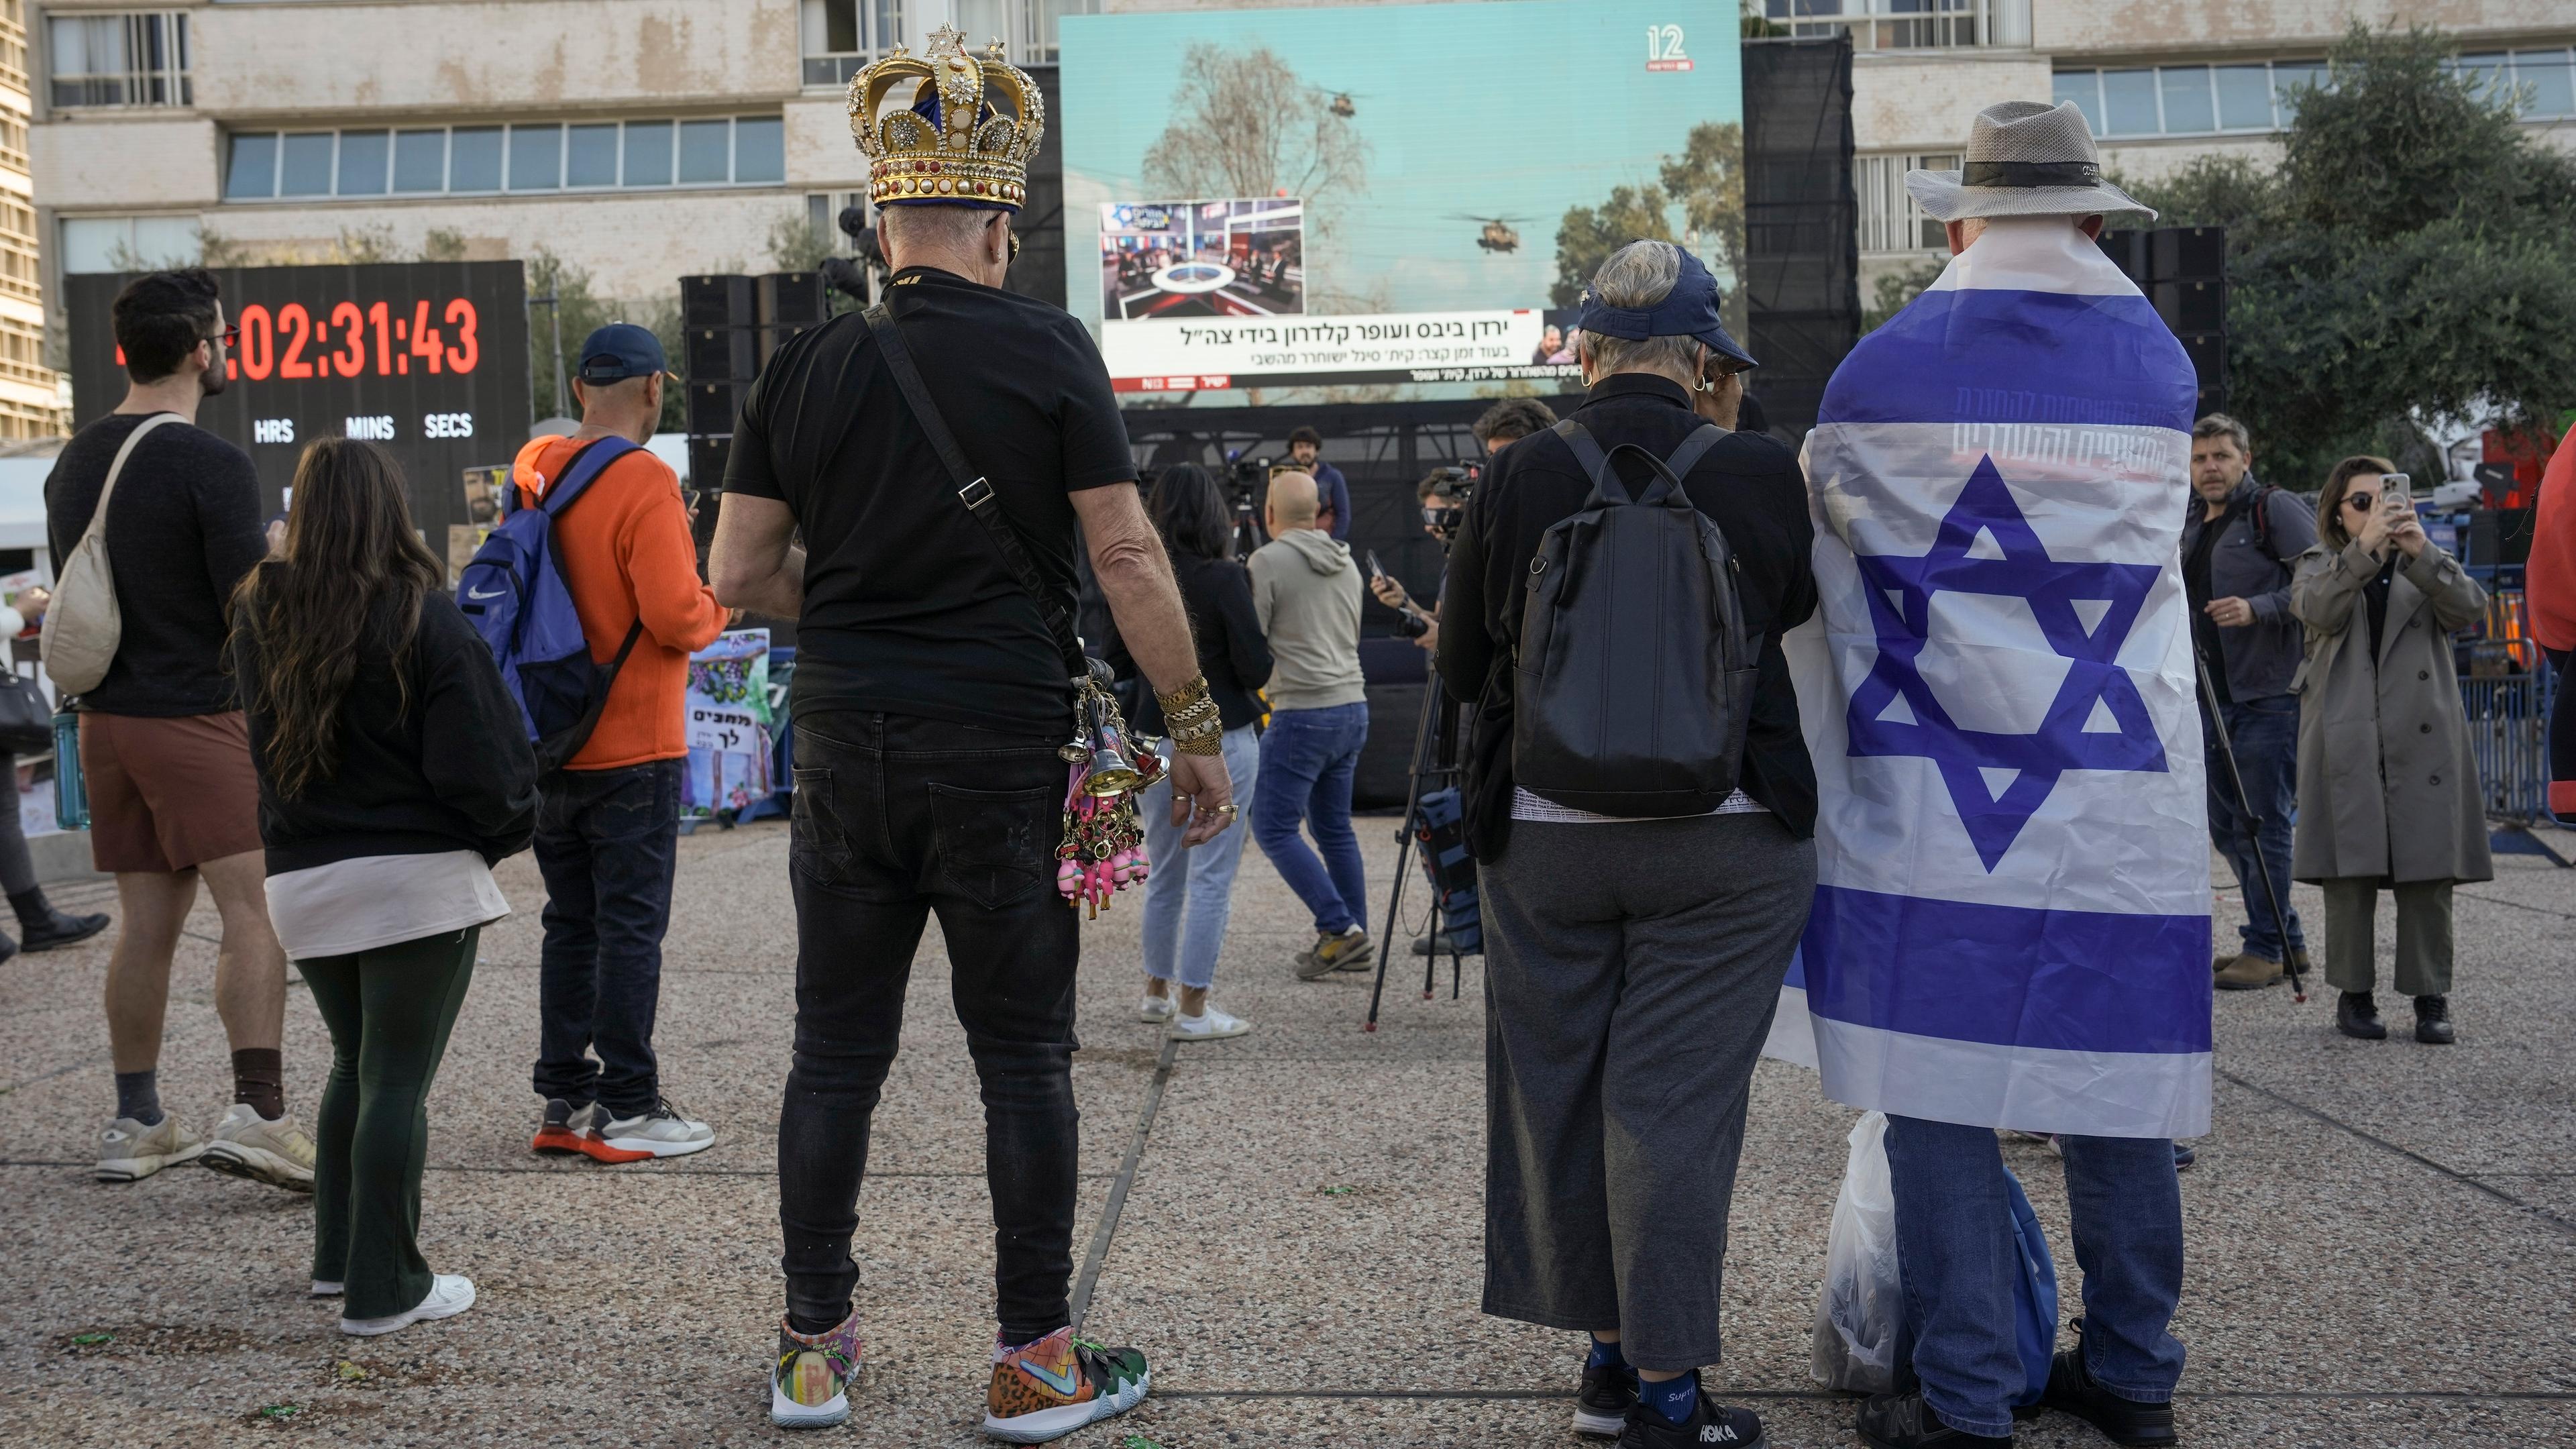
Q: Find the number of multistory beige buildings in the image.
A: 2